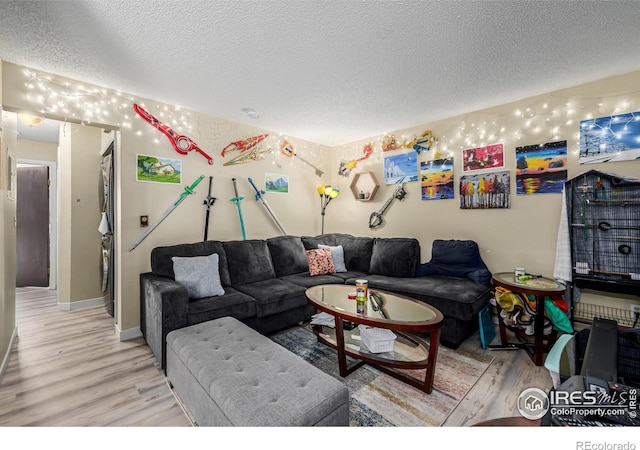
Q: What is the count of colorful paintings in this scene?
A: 8